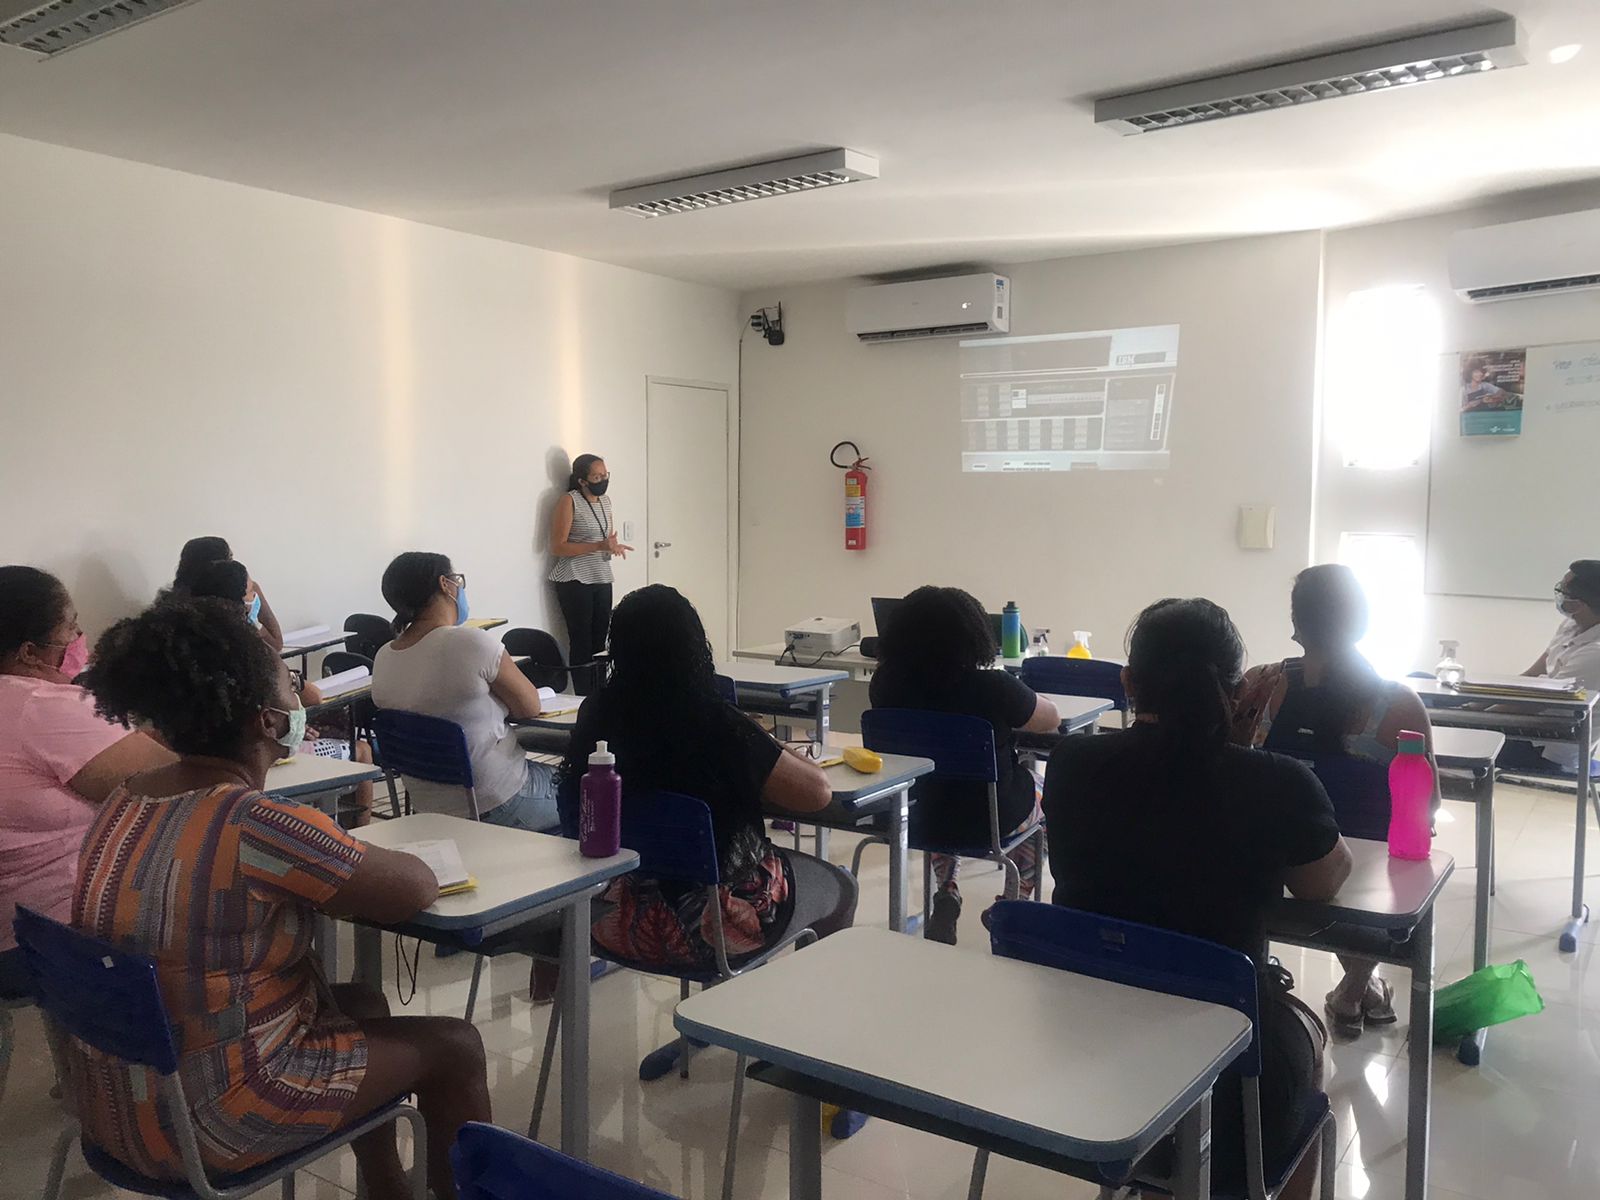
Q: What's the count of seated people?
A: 10